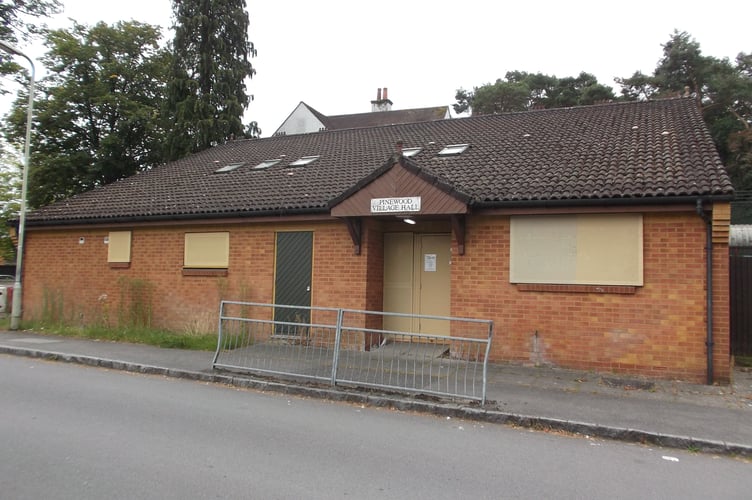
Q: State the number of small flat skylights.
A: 5